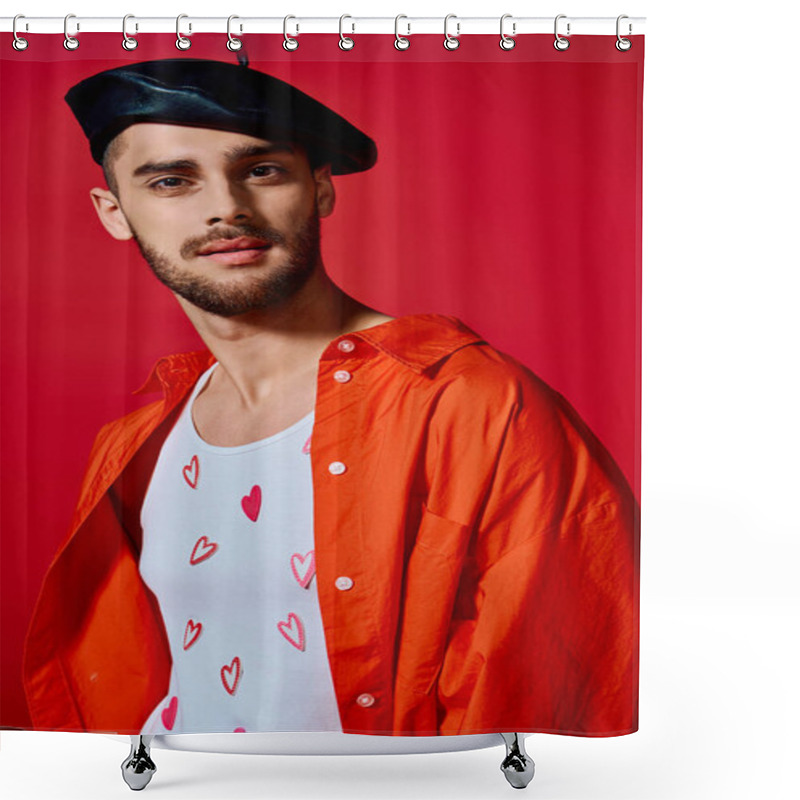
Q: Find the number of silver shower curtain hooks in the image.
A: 12